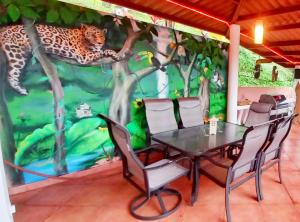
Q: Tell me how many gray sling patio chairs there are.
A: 6